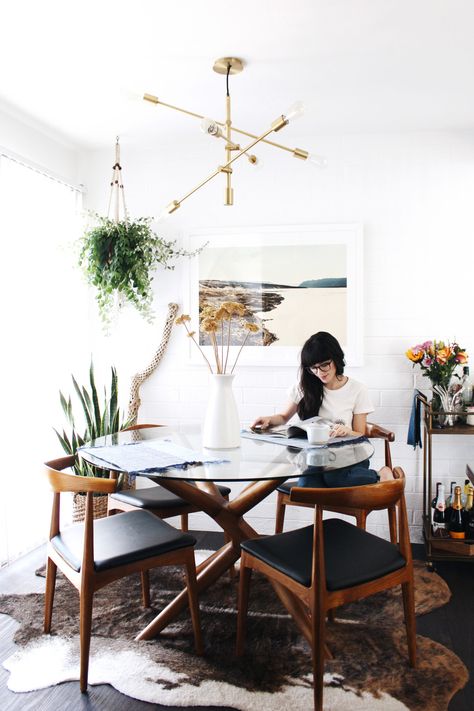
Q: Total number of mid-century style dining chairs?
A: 4